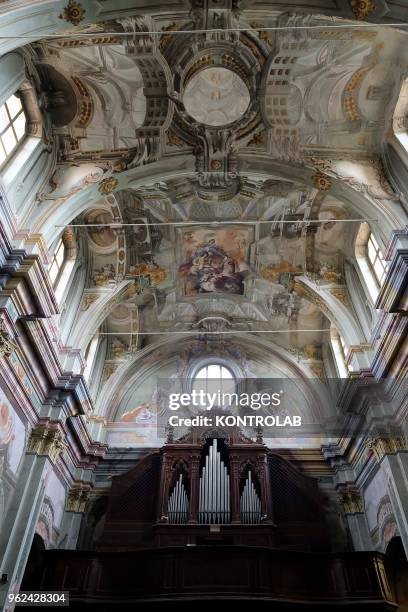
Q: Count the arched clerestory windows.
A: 7